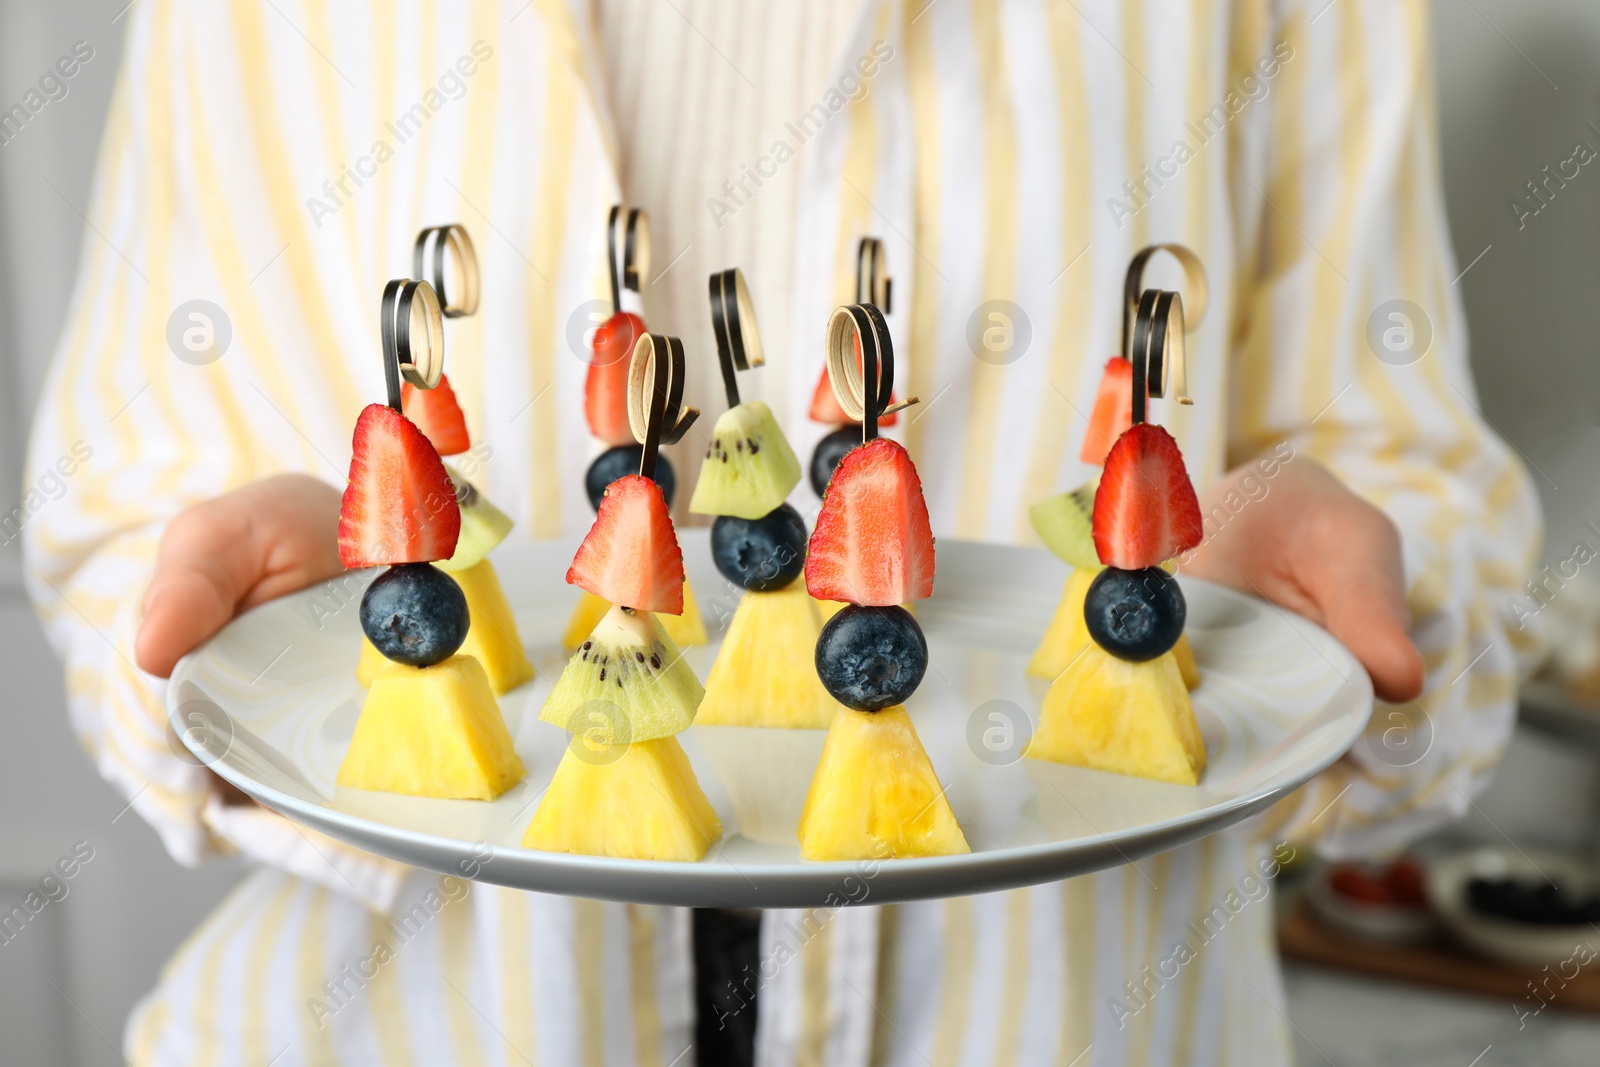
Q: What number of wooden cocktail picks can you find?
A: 9